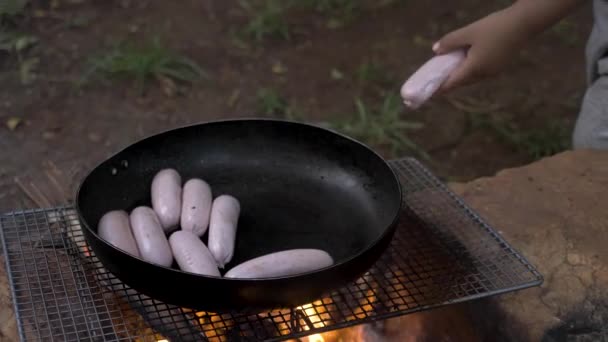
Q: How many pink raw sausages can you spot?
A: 8